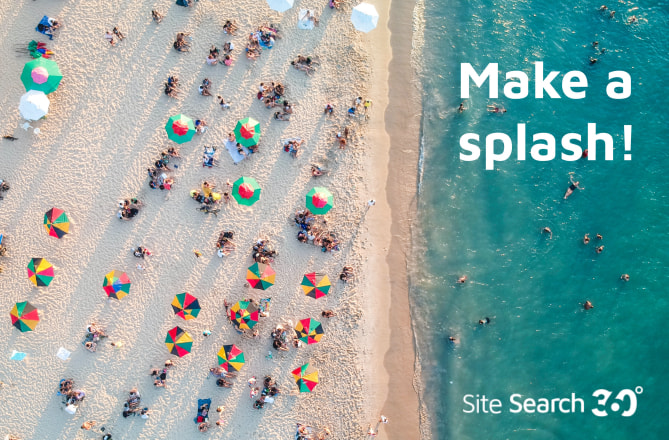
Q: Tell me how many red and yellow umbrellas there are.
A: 12